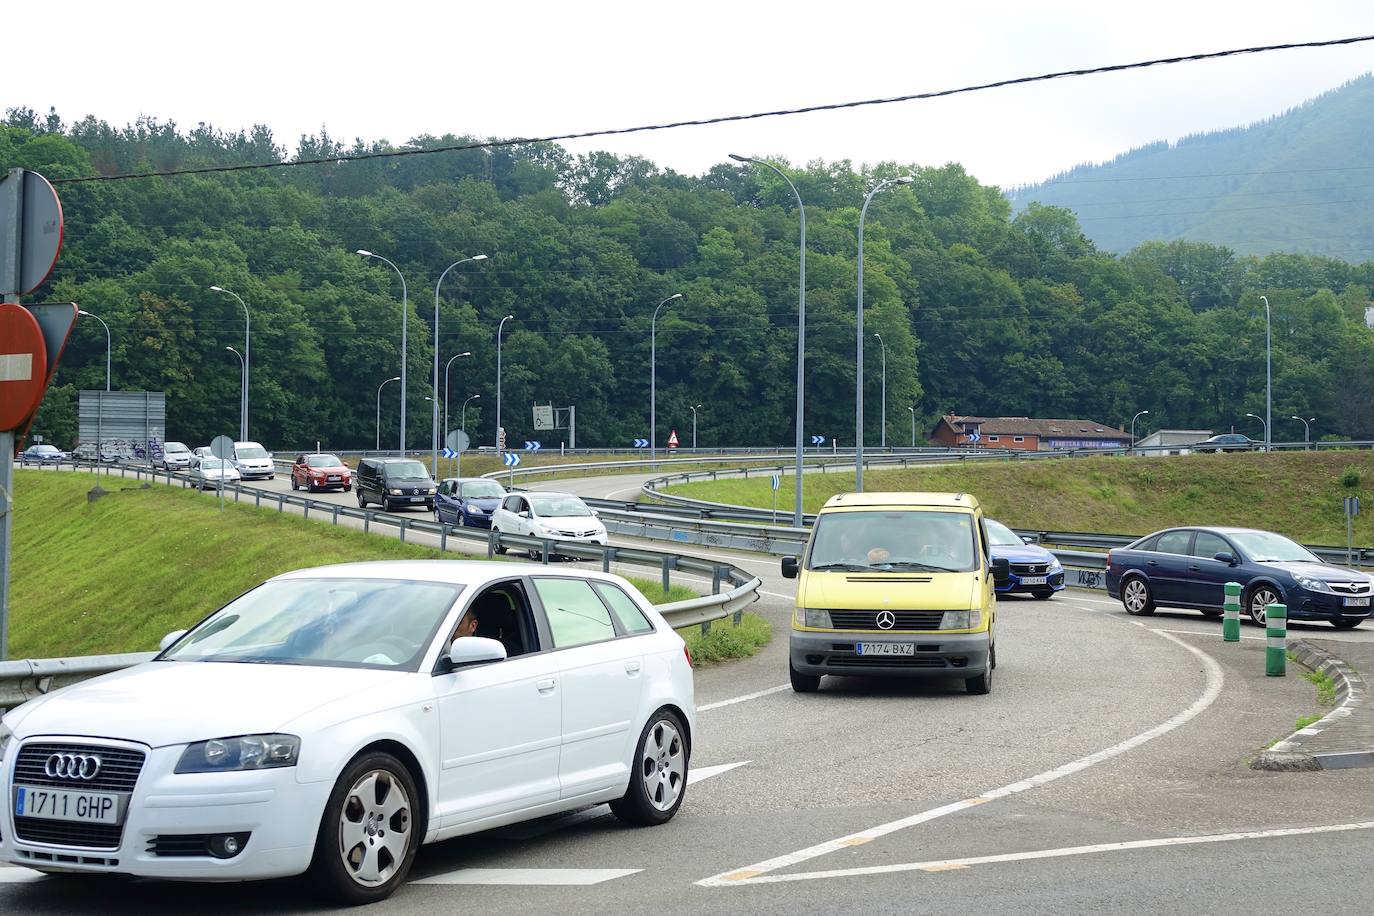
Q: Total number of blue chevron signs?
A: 7